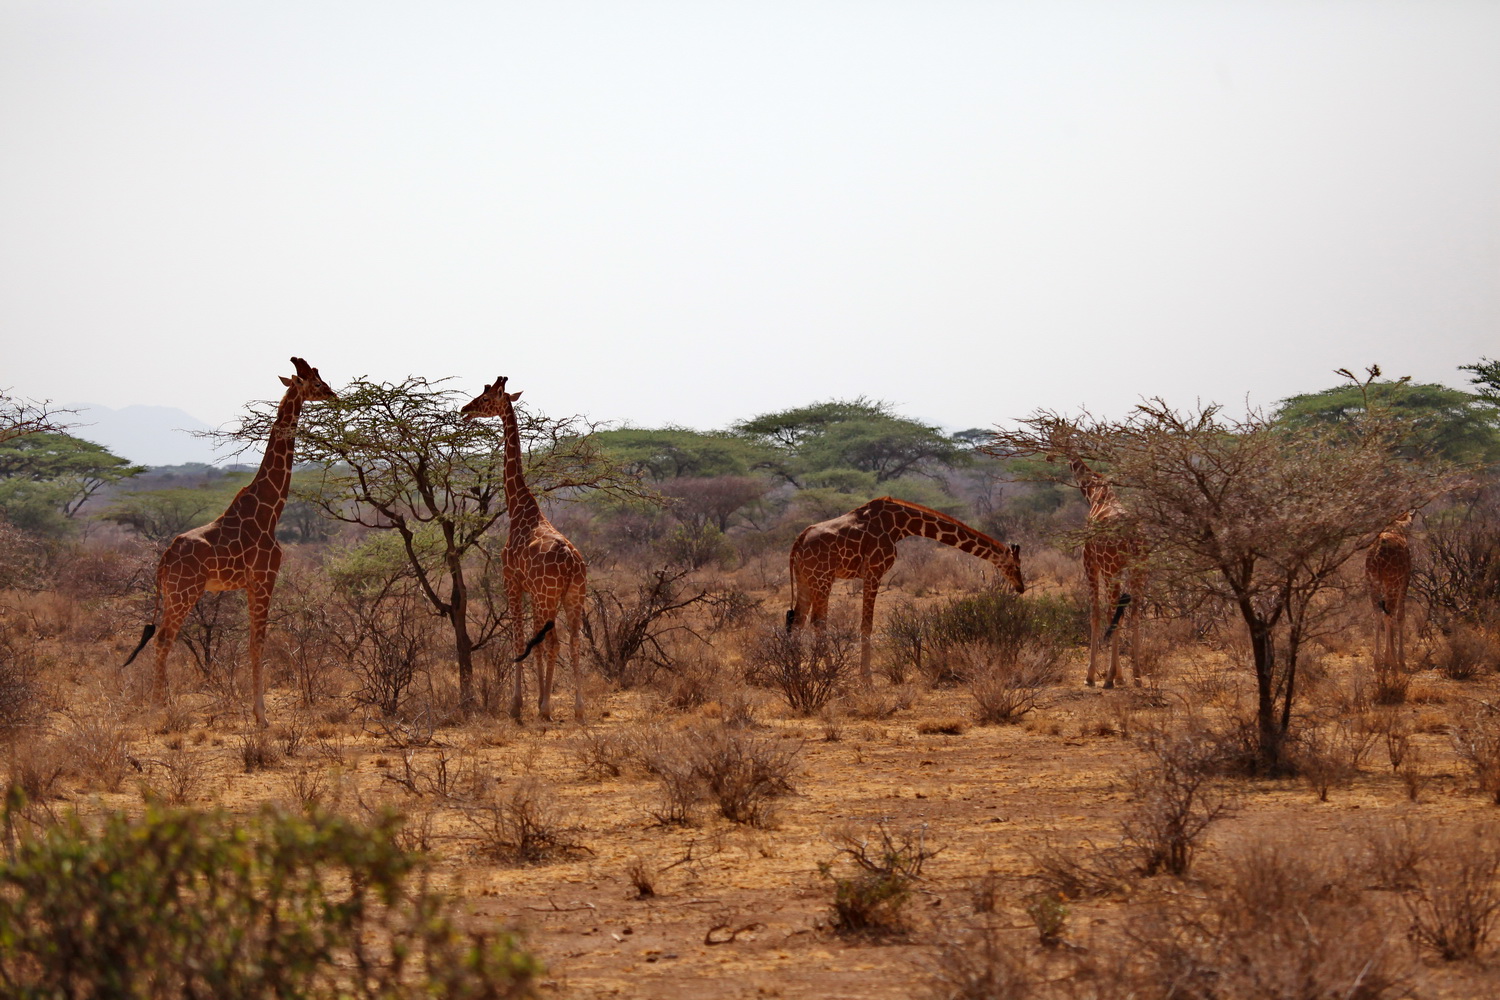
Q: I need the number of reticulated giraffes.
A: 5